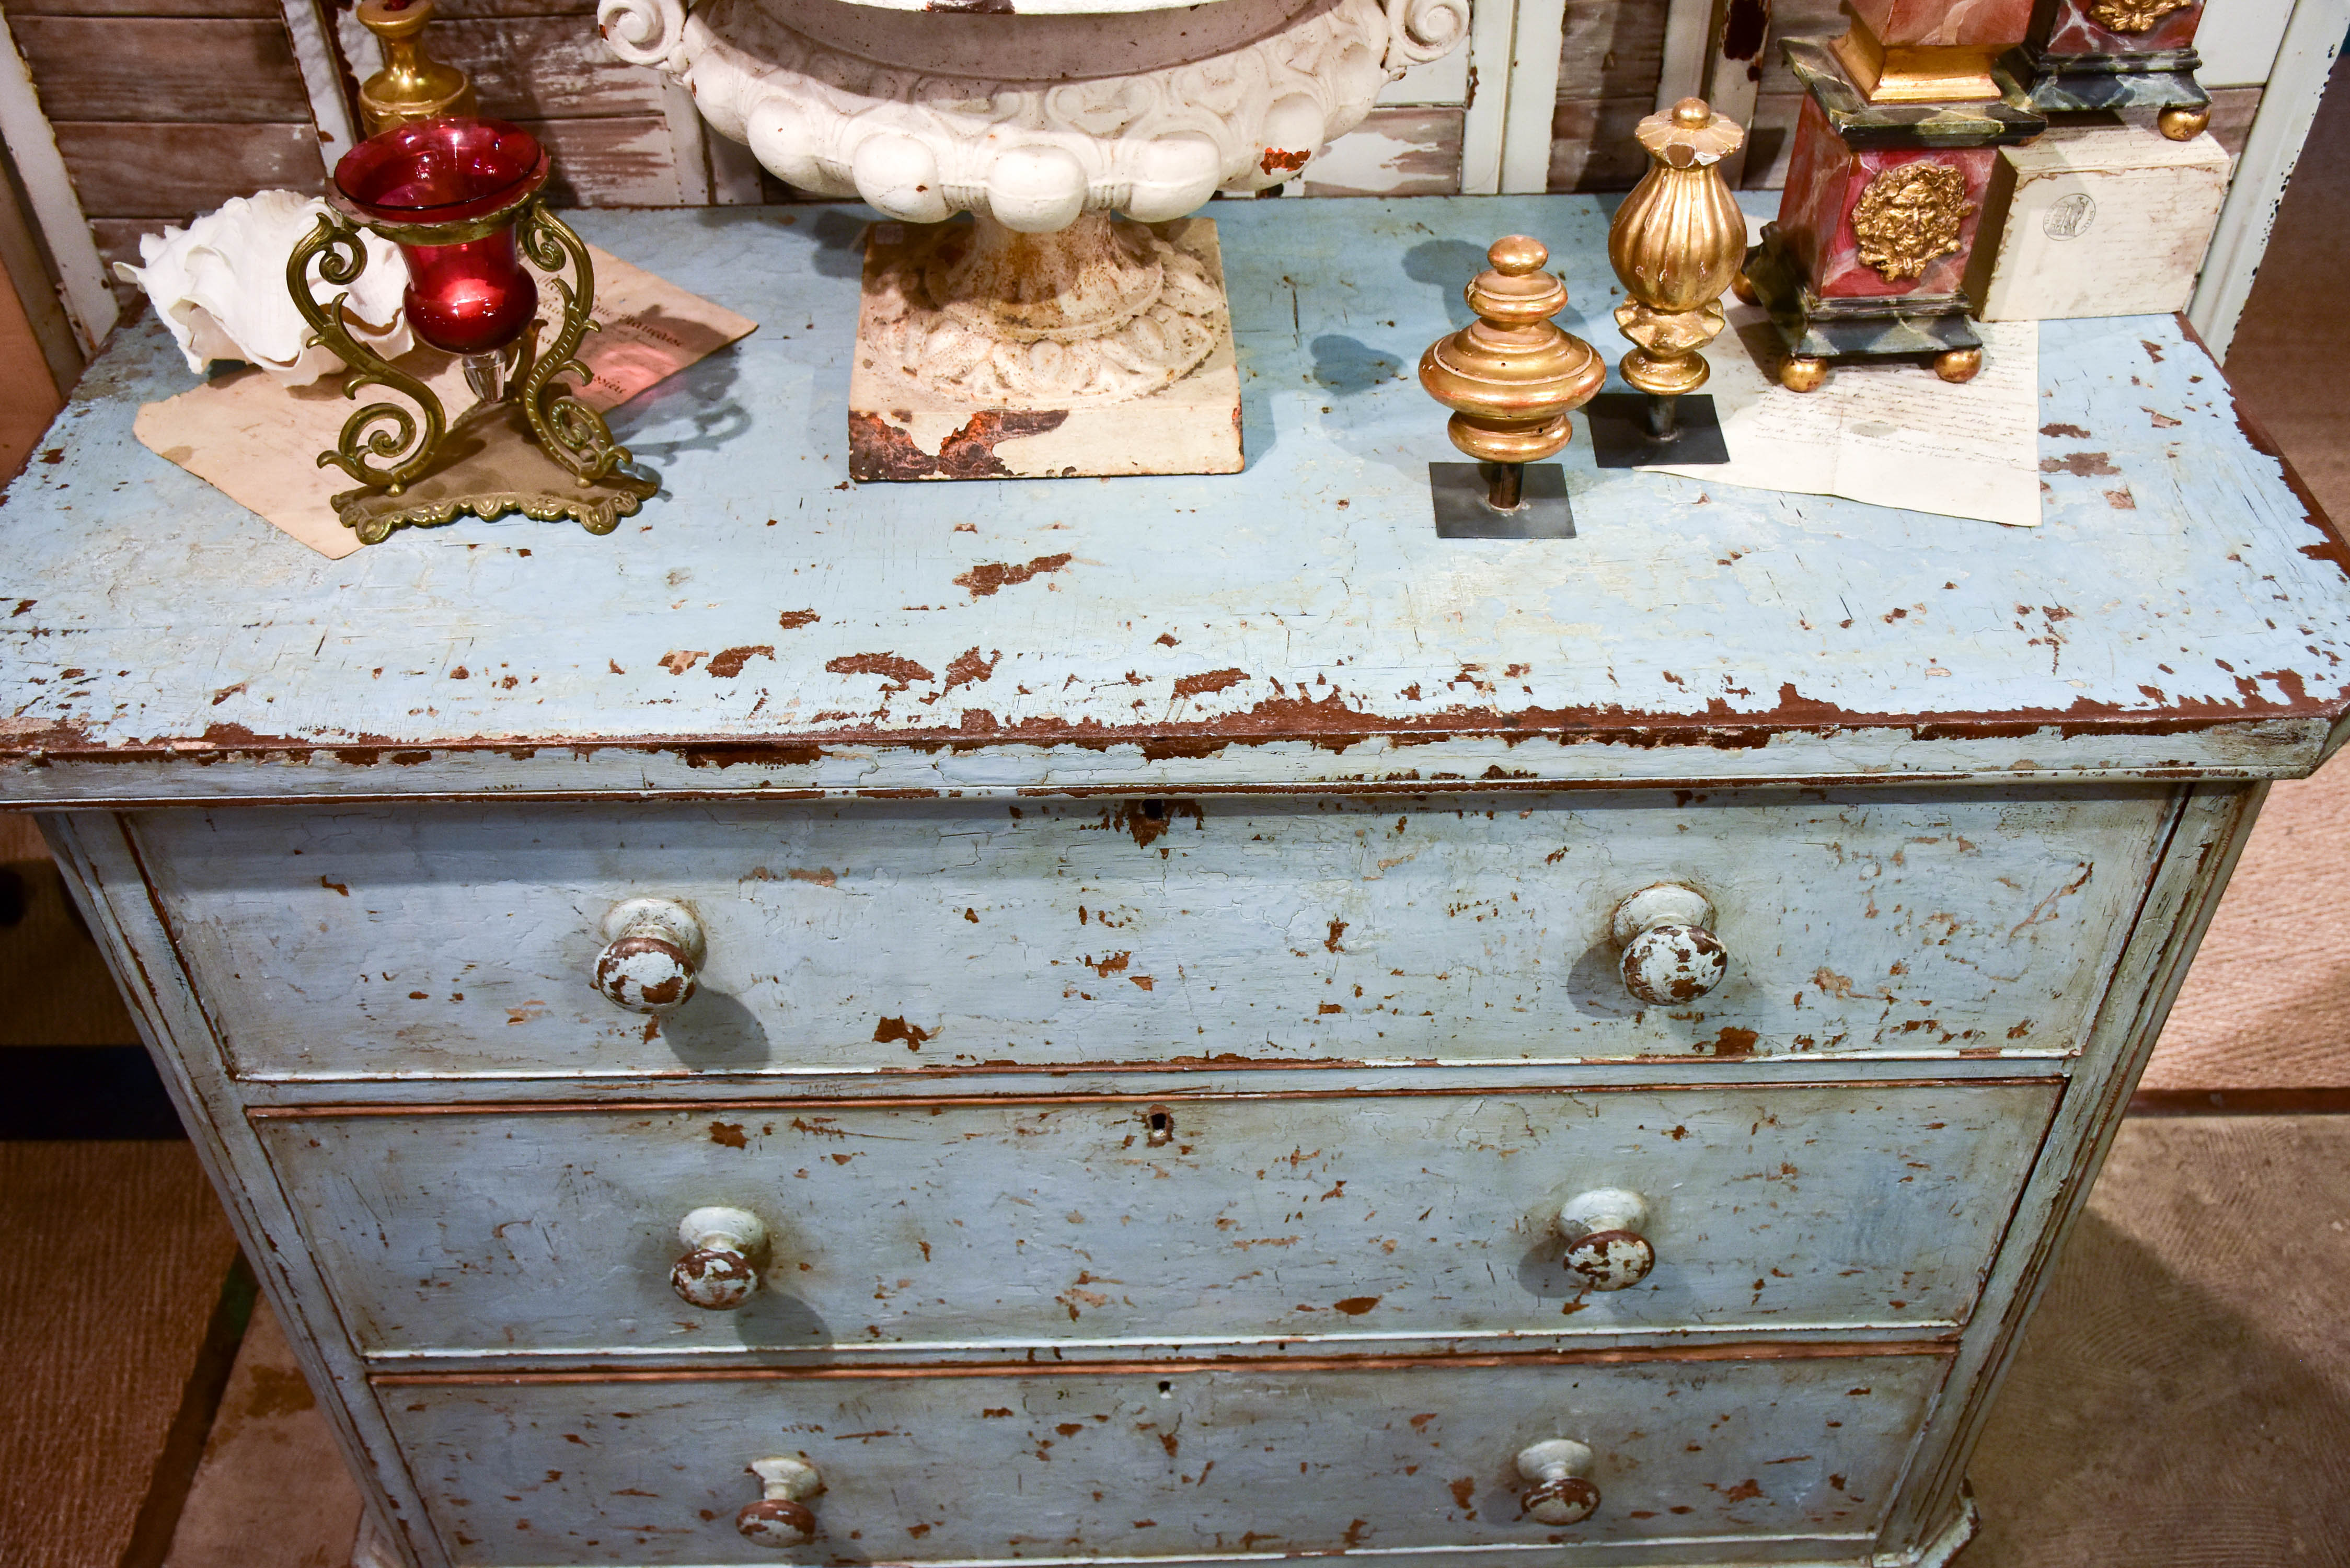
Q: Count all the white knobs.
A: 6